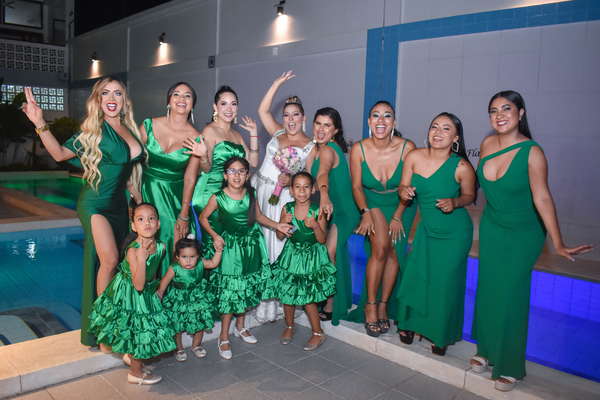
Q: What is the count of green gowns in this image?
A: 11